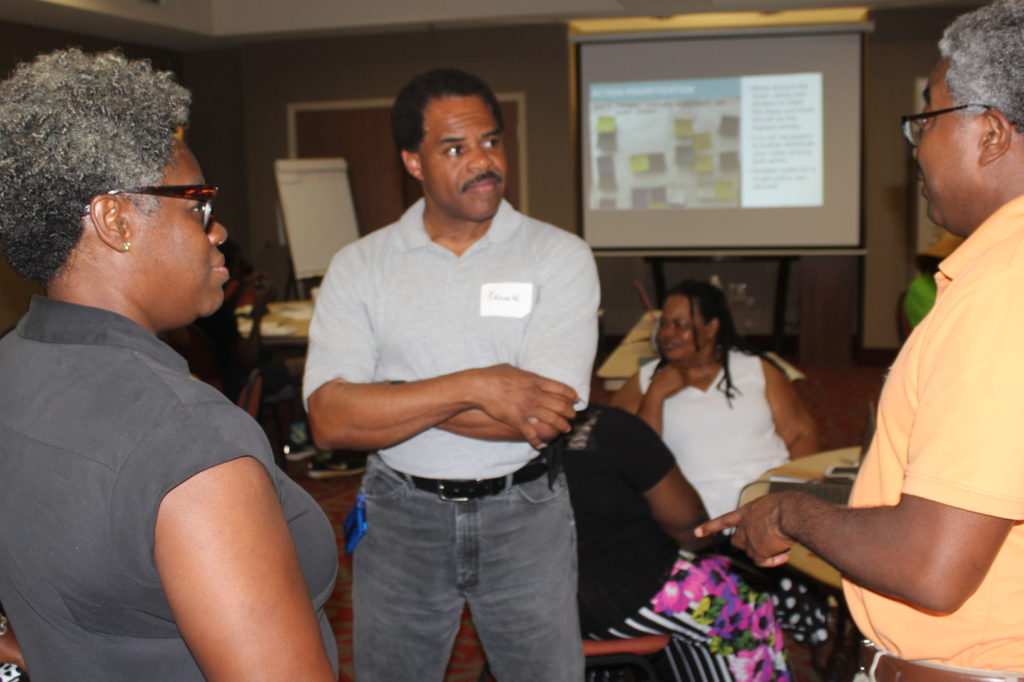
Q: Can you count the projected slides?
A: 1